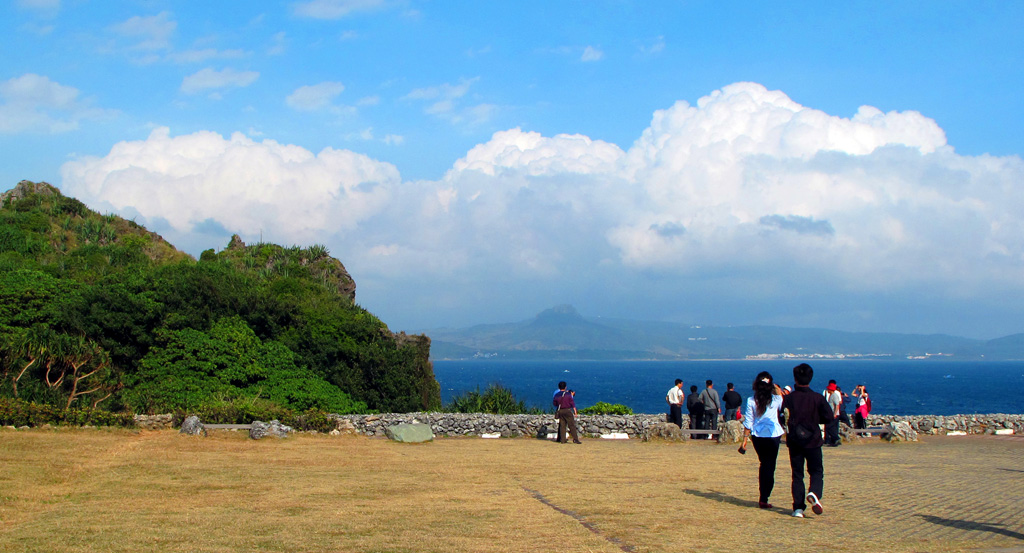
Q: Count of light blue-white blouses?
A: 1